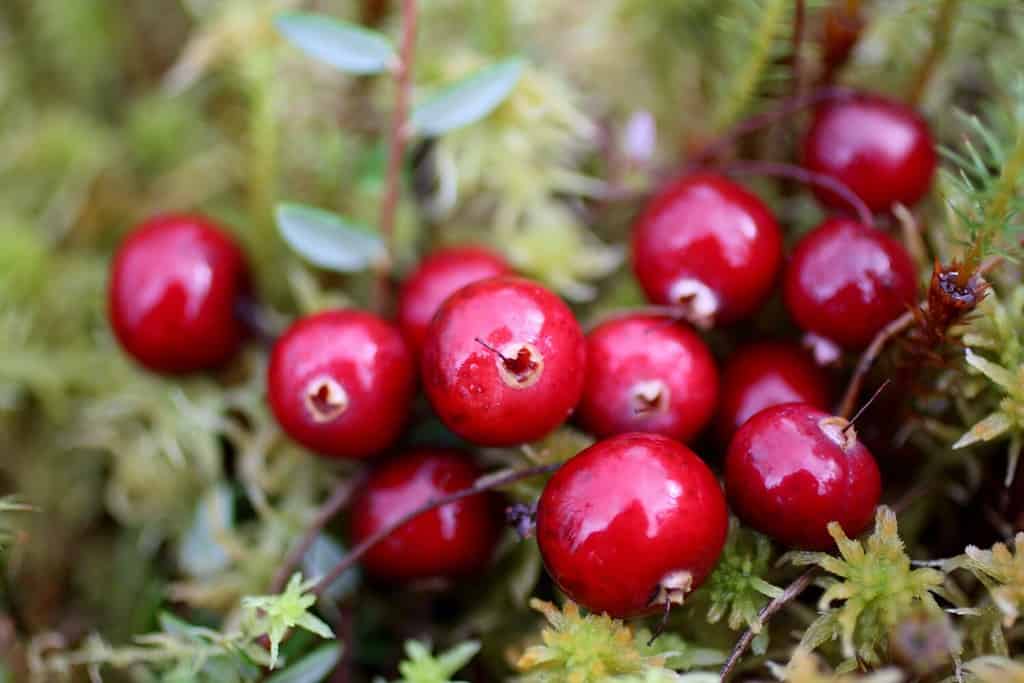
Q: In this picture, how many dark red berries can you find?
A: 12